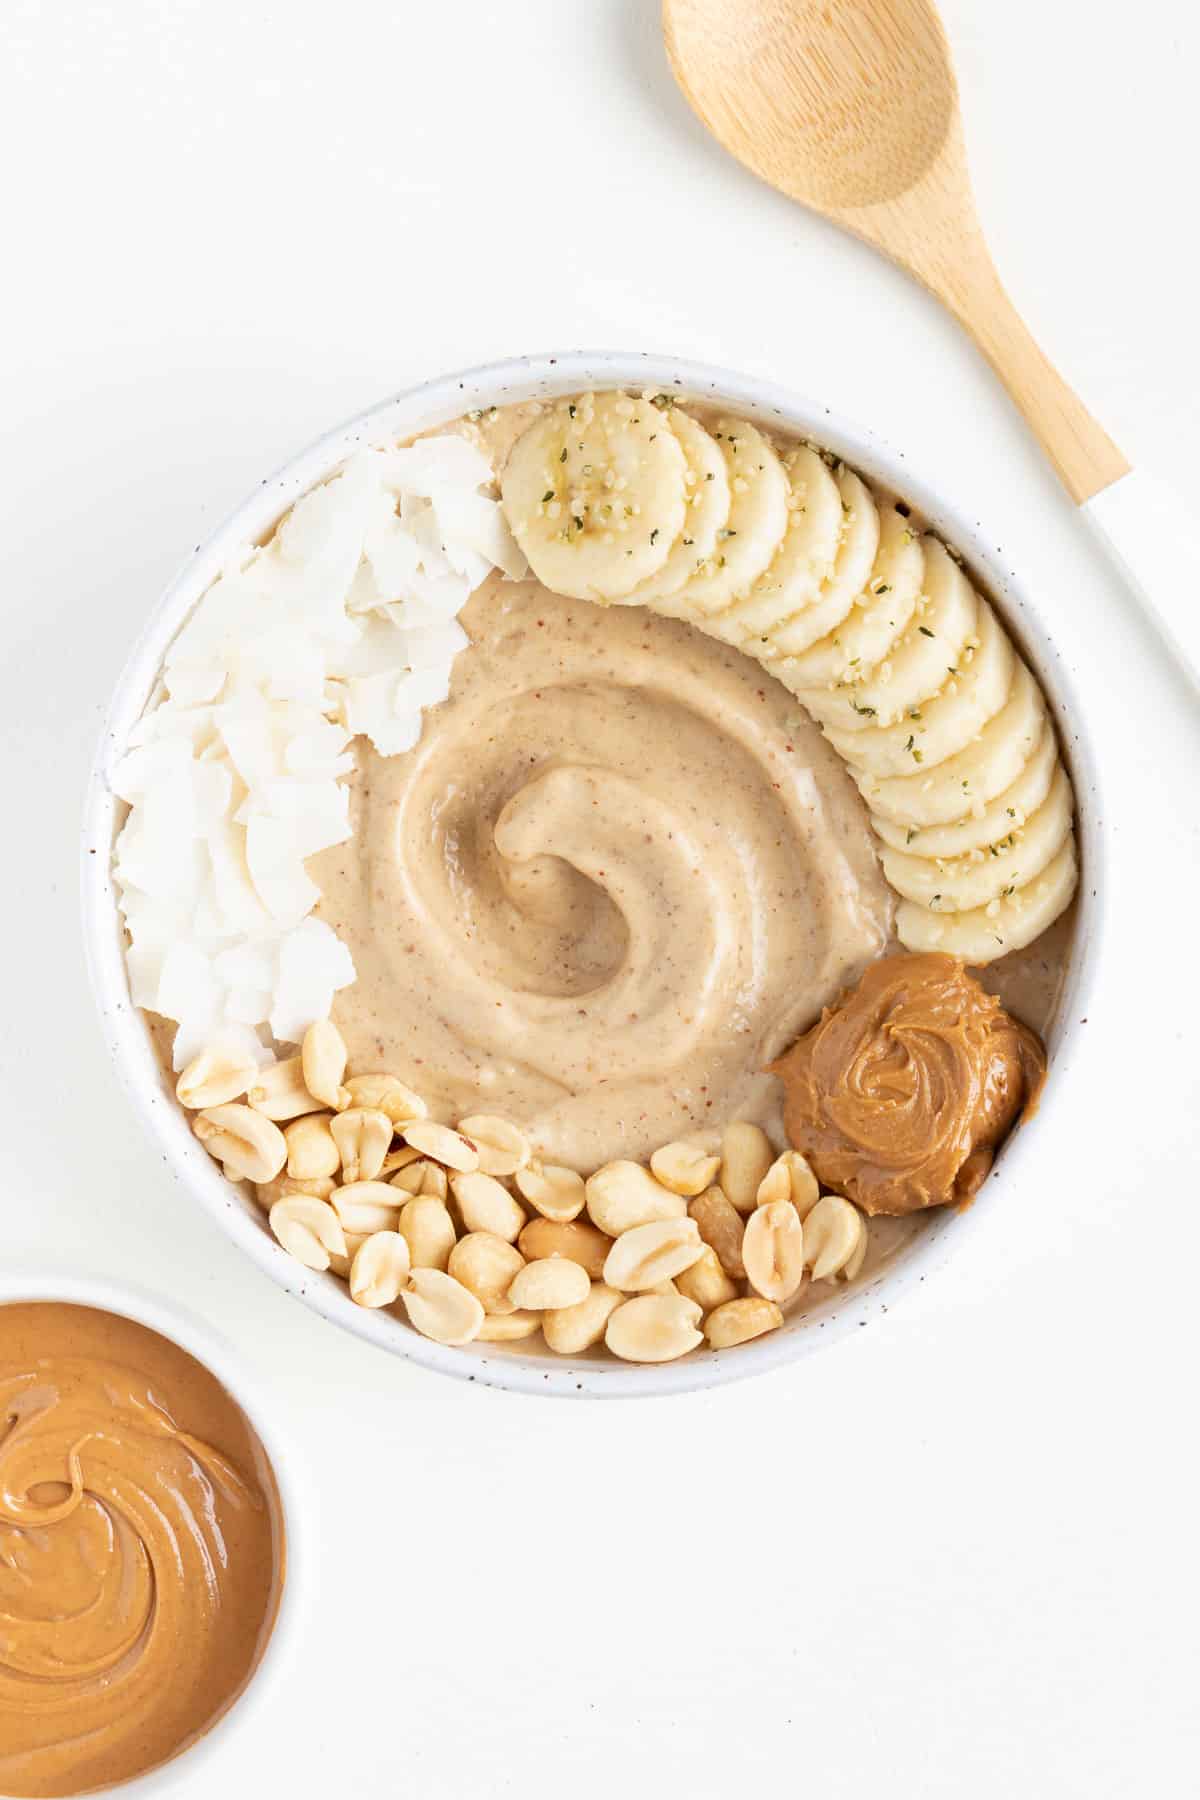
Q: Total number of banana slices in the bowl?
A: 12